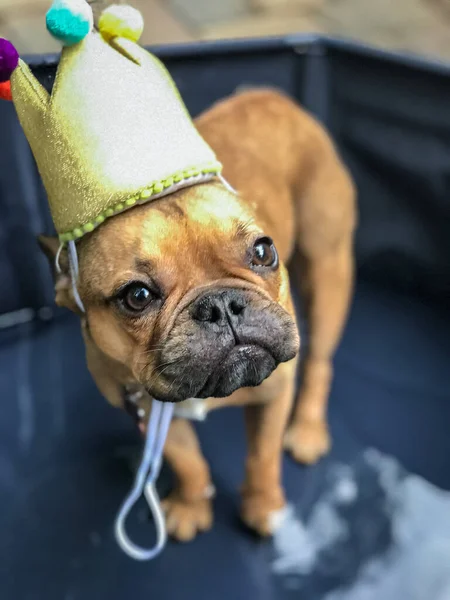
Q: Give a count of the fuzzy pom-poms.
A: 4